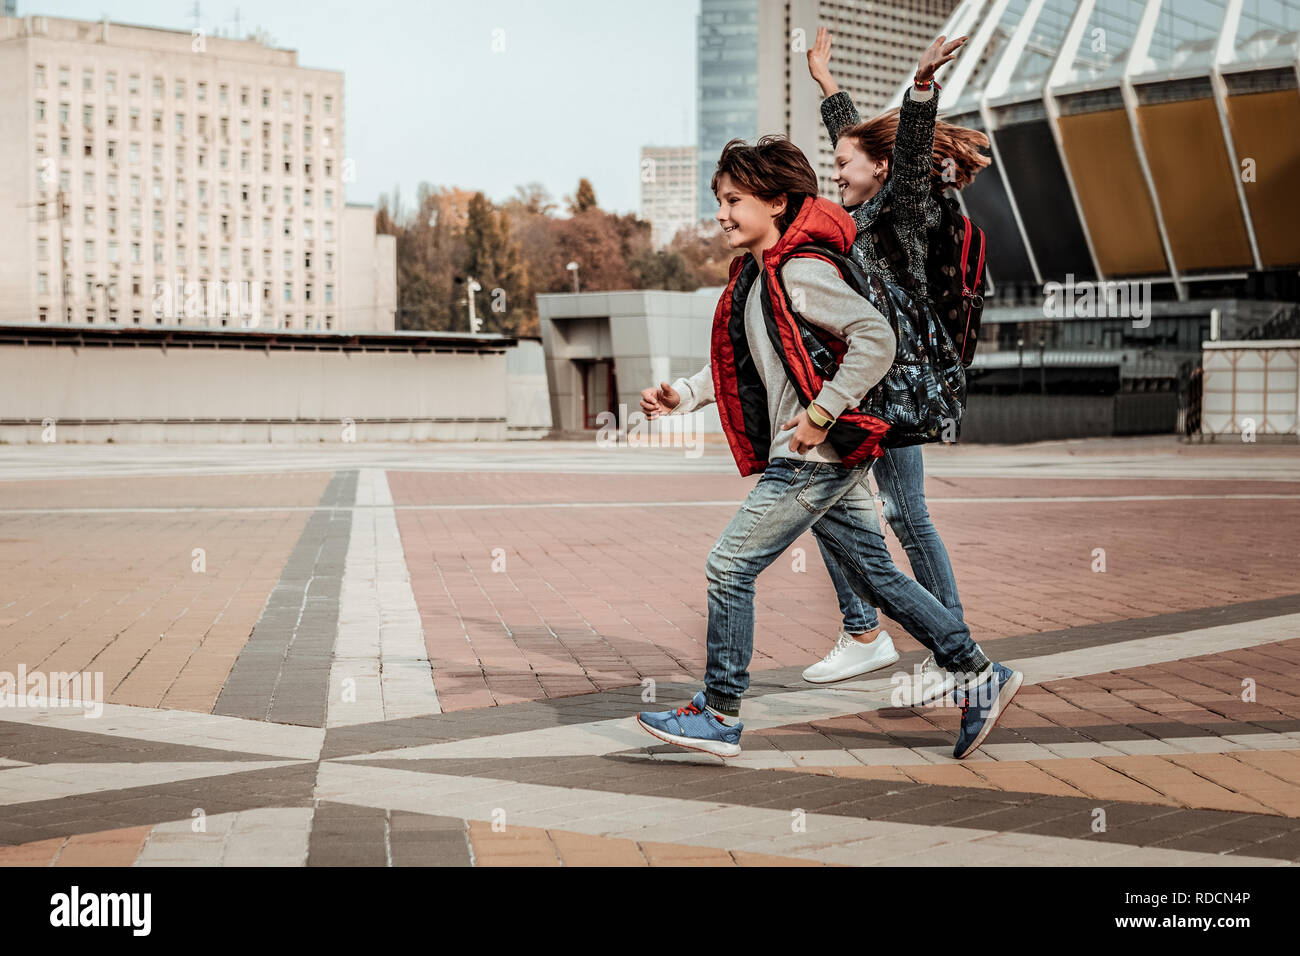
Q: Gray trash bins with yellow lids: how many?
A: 0